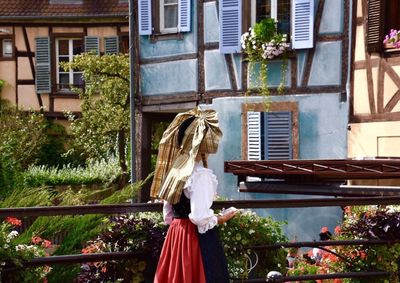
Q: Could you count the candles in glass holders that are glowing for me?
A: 0